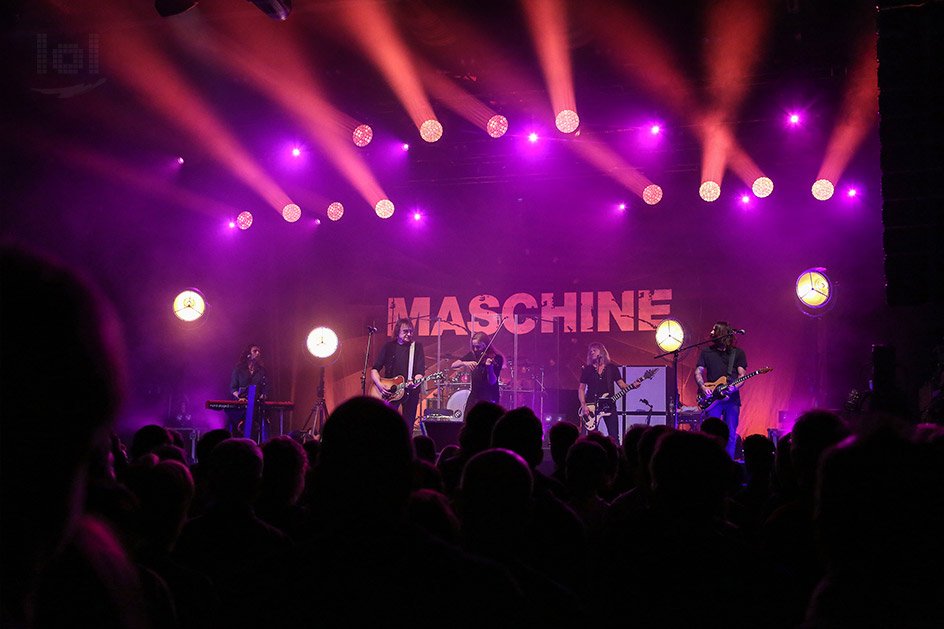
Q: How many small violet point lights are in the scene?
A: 12